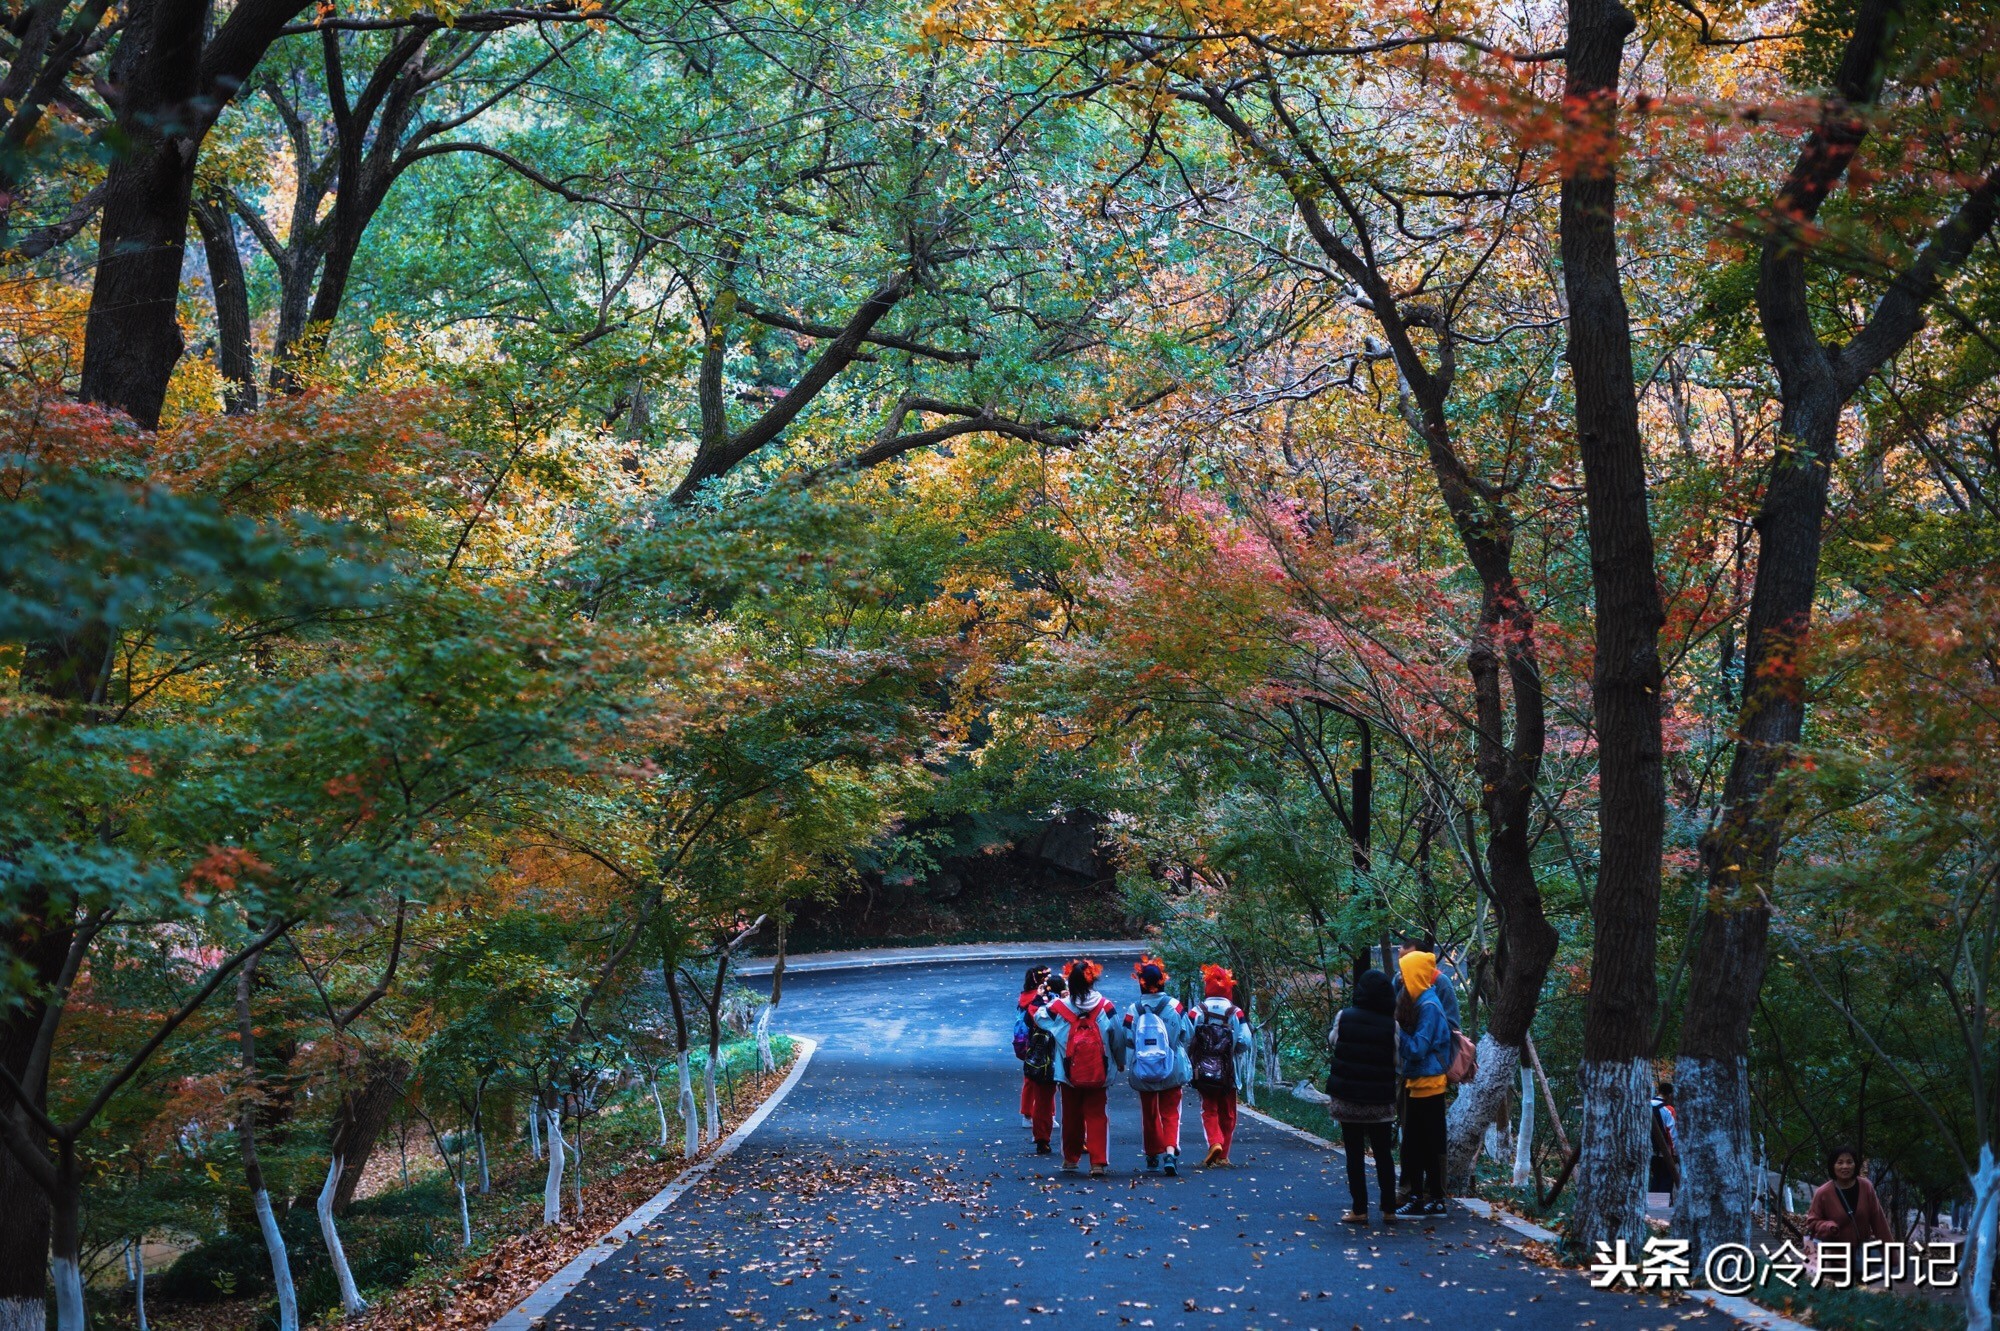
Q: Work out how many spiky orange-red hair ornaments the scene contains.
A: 3